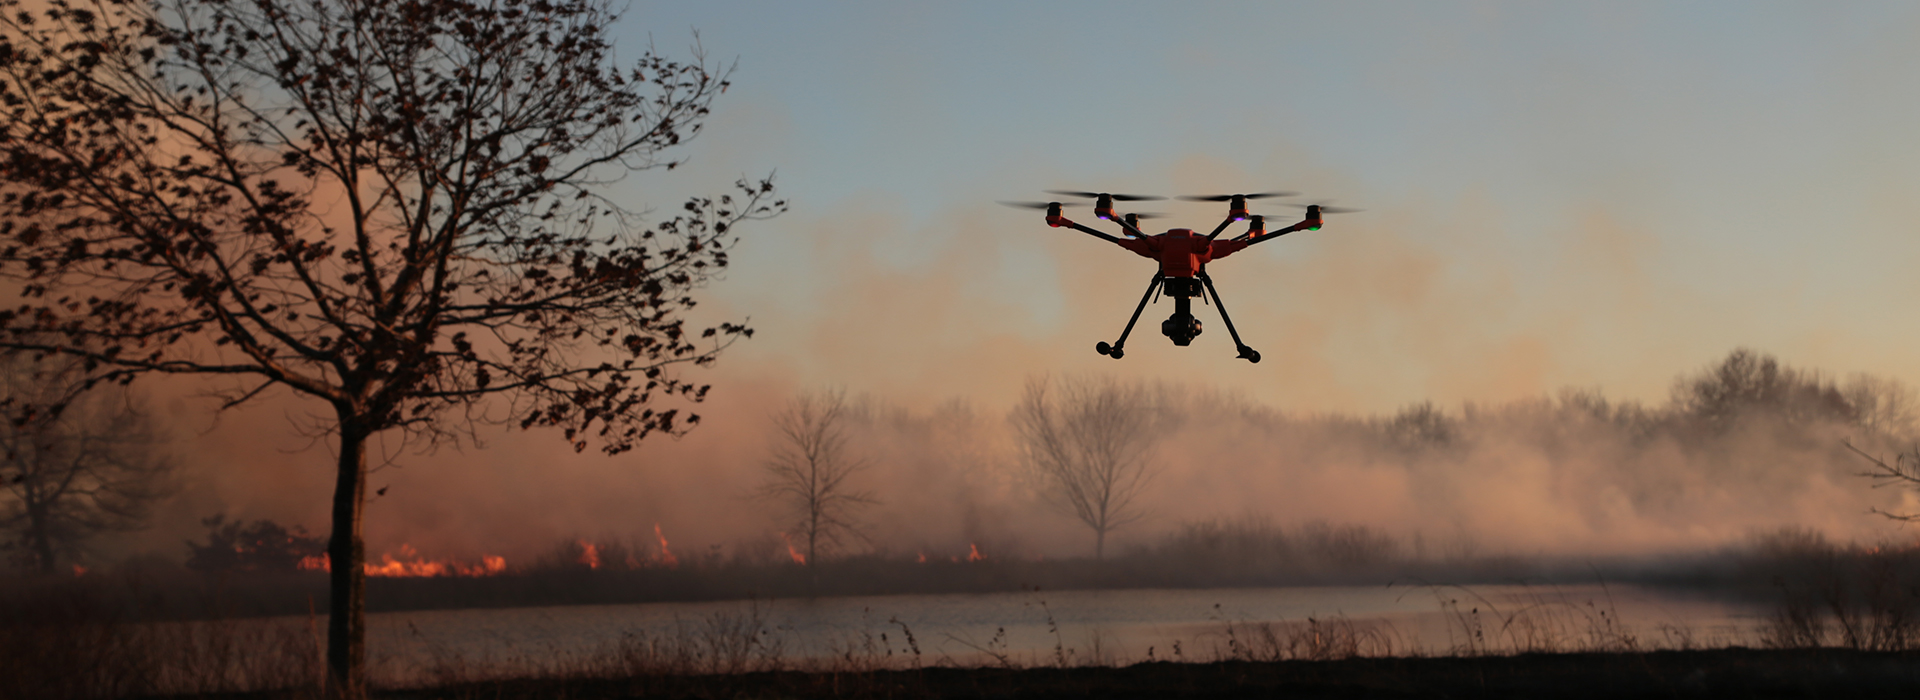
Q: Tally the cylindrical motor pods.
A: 6